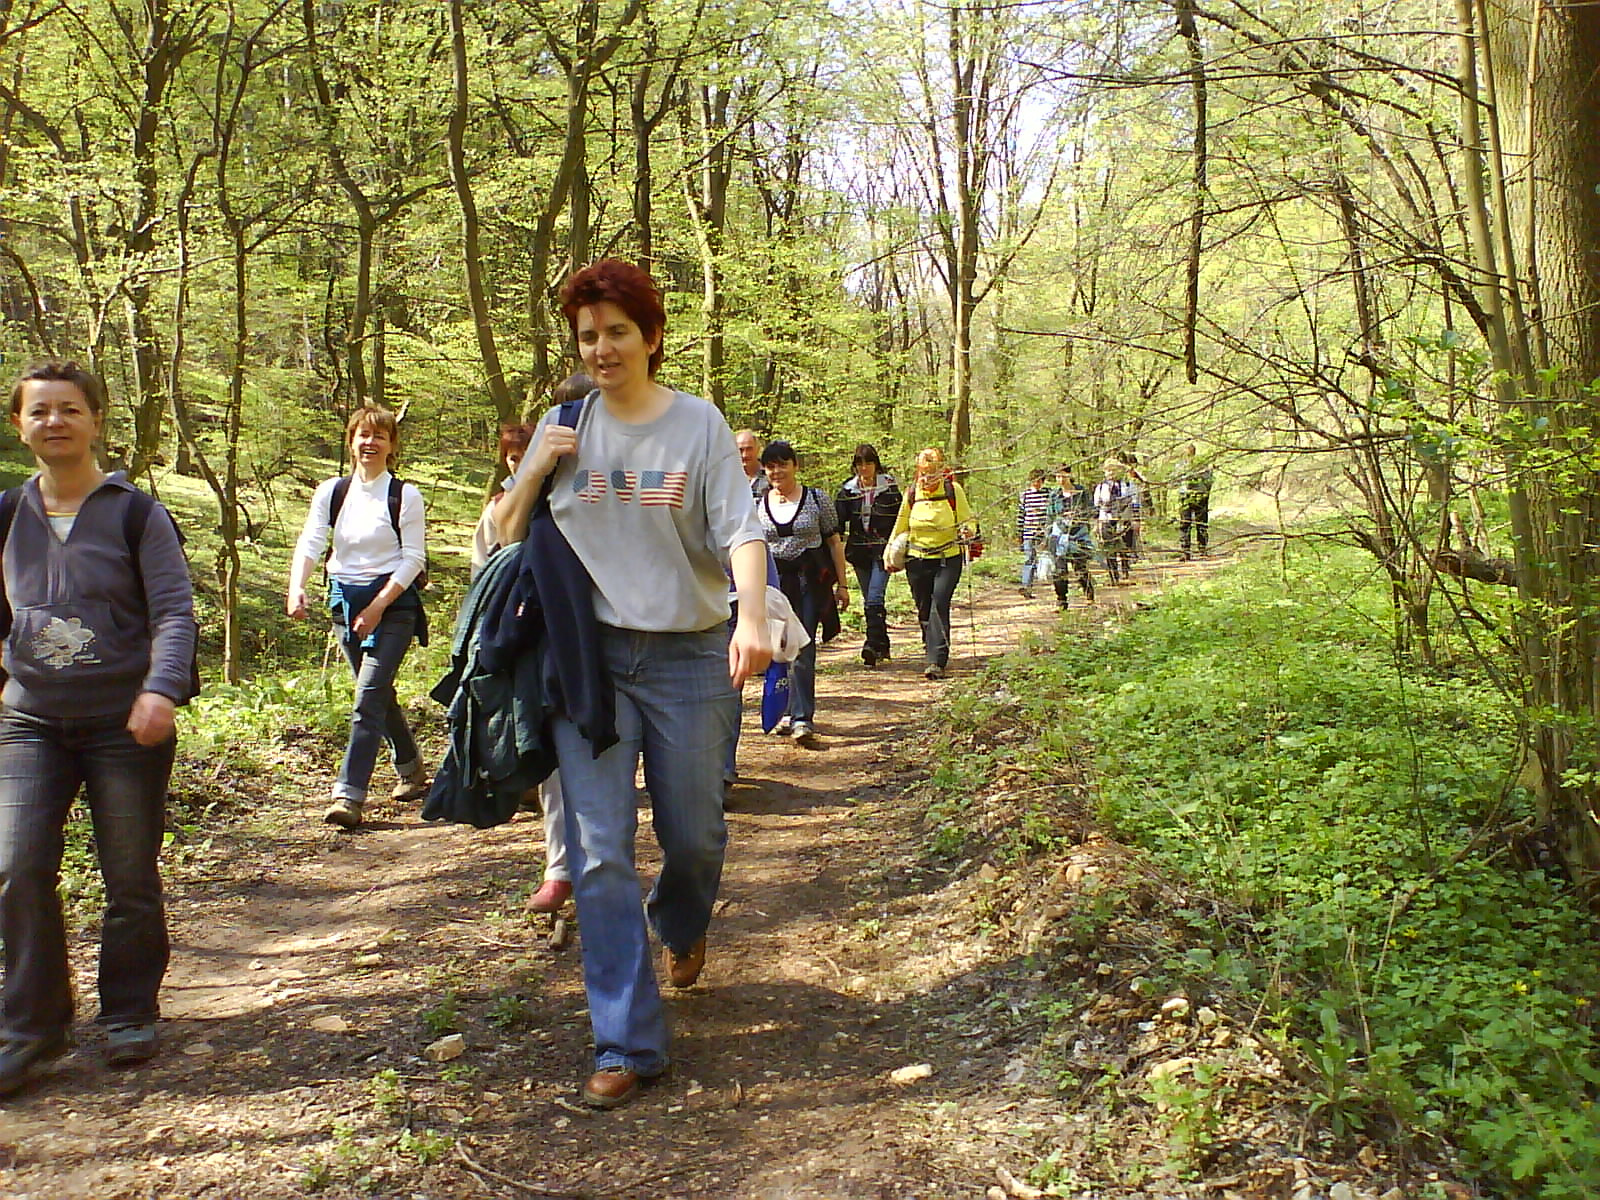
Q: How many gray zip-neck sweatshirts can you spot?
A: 1